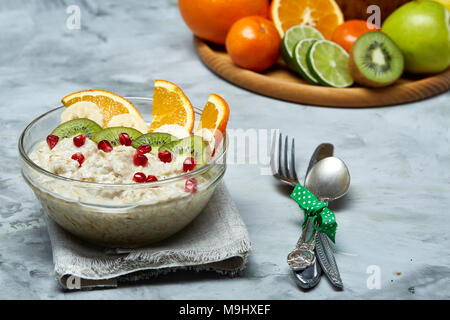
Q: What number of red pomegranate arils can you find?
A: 12